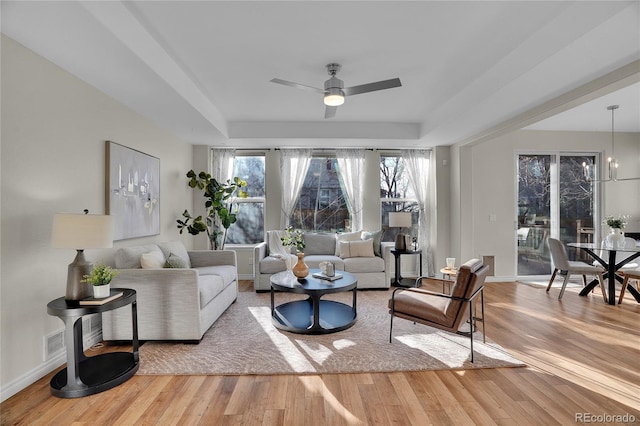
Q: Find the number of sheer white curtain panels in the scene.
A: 4